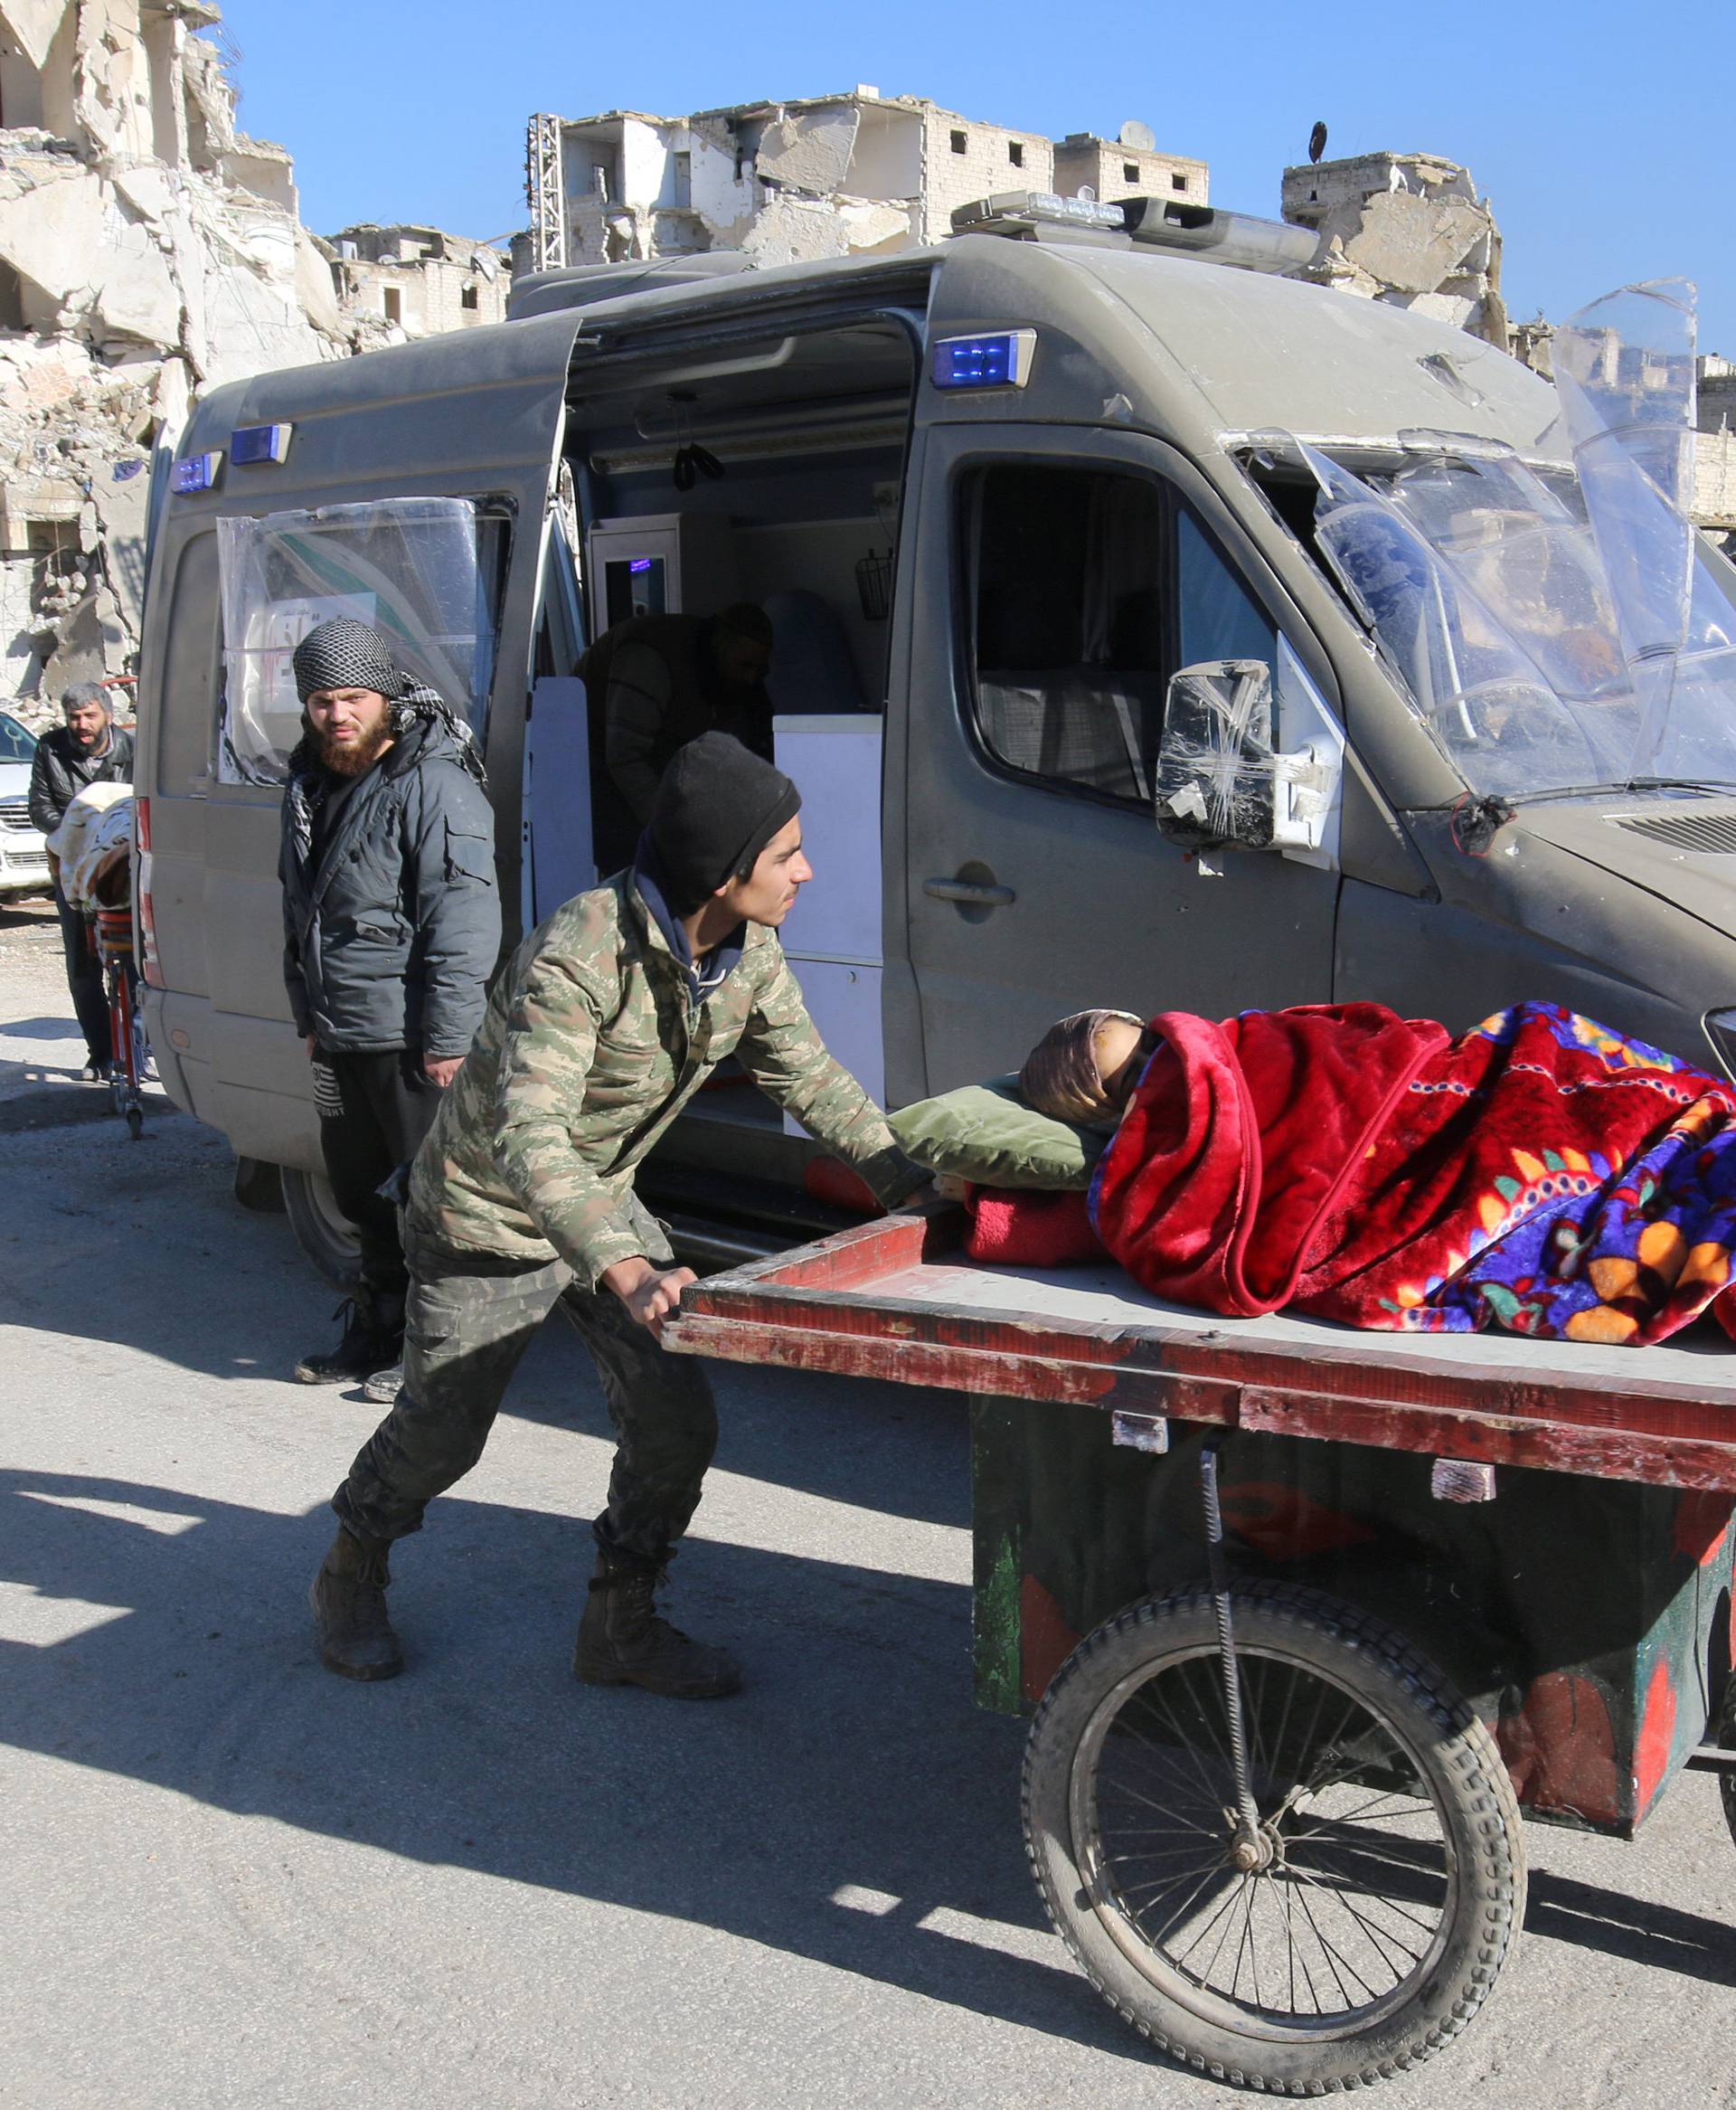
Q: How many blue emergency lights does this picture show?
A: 3